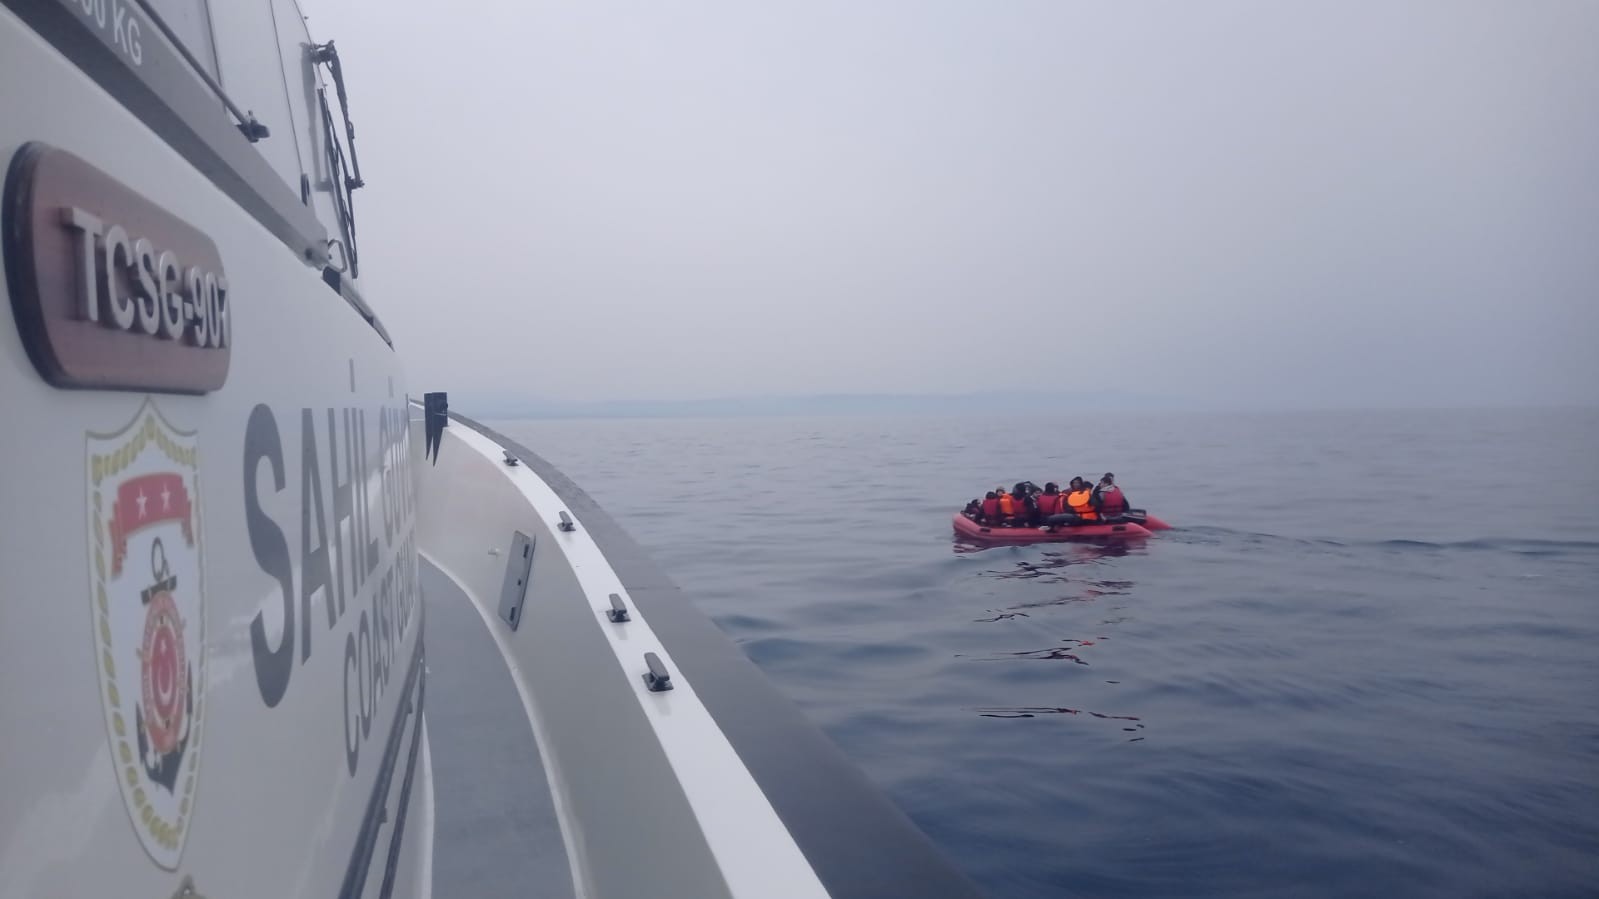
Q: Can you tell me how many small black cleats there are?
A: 4